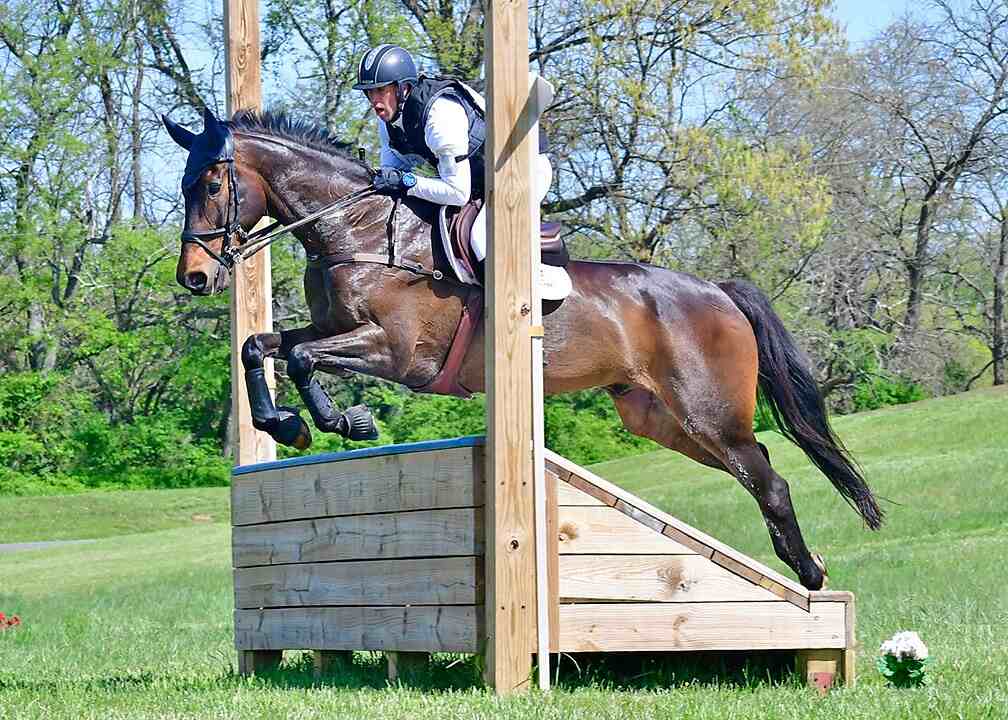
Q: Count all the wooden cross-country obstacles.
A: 1